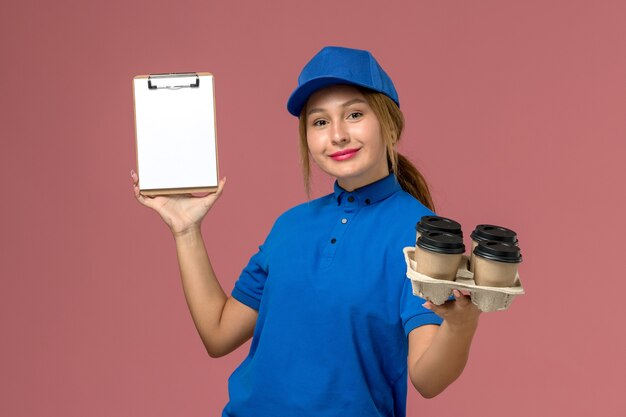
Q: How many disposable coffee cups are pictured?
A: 4